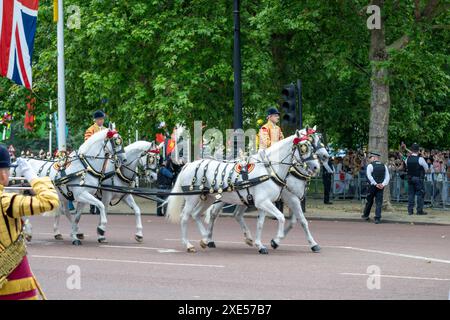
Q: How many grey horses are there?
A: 4